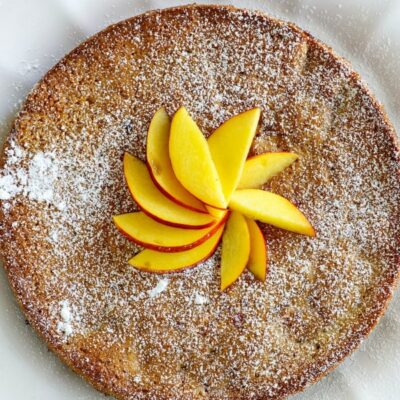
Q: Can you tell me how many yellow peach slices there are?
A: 10